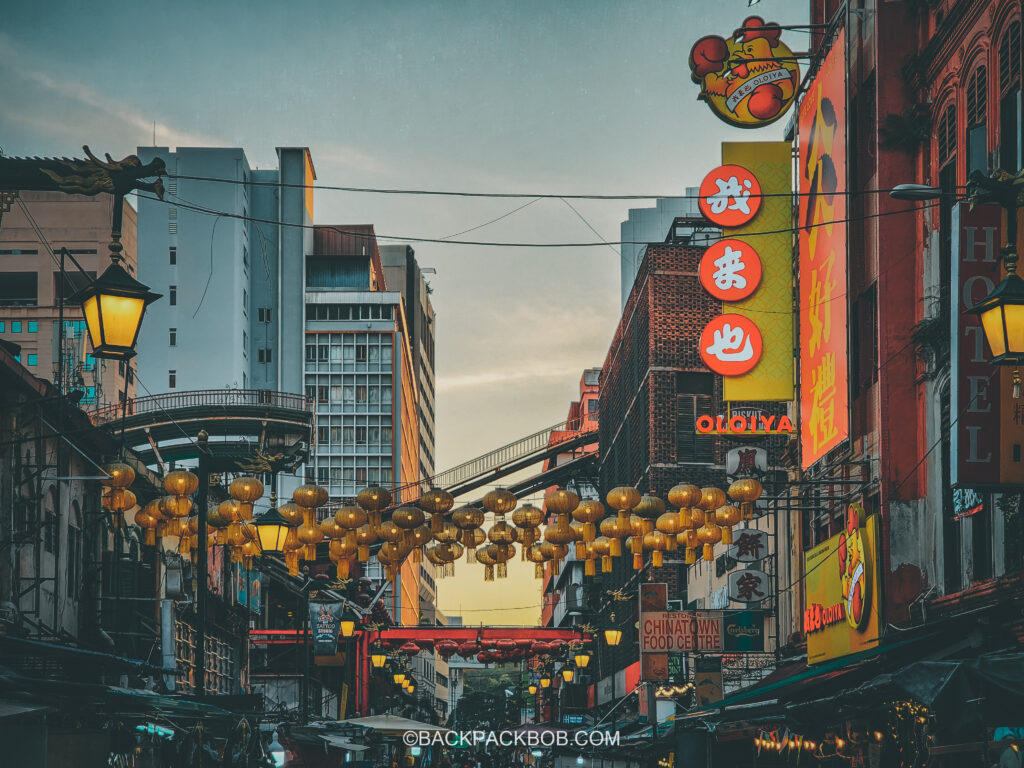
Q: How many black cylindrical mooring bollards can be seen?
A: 0